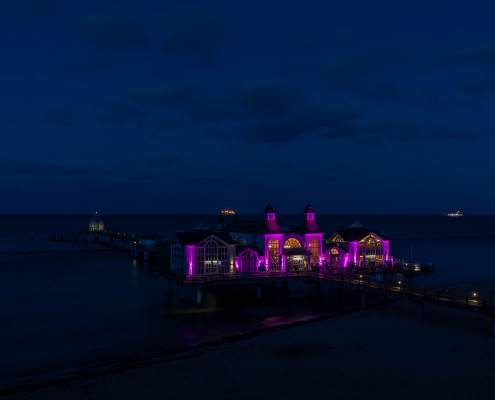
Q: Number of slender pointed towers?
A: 2